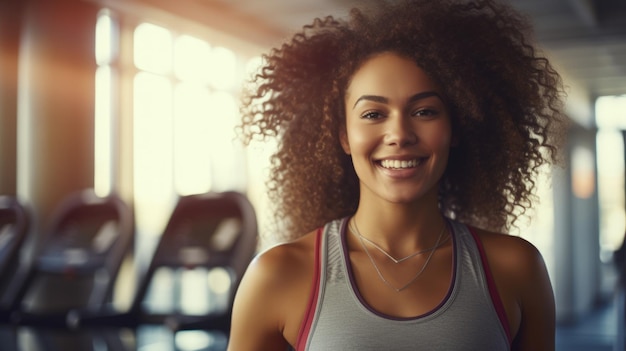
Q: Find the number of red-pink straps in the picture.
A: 2